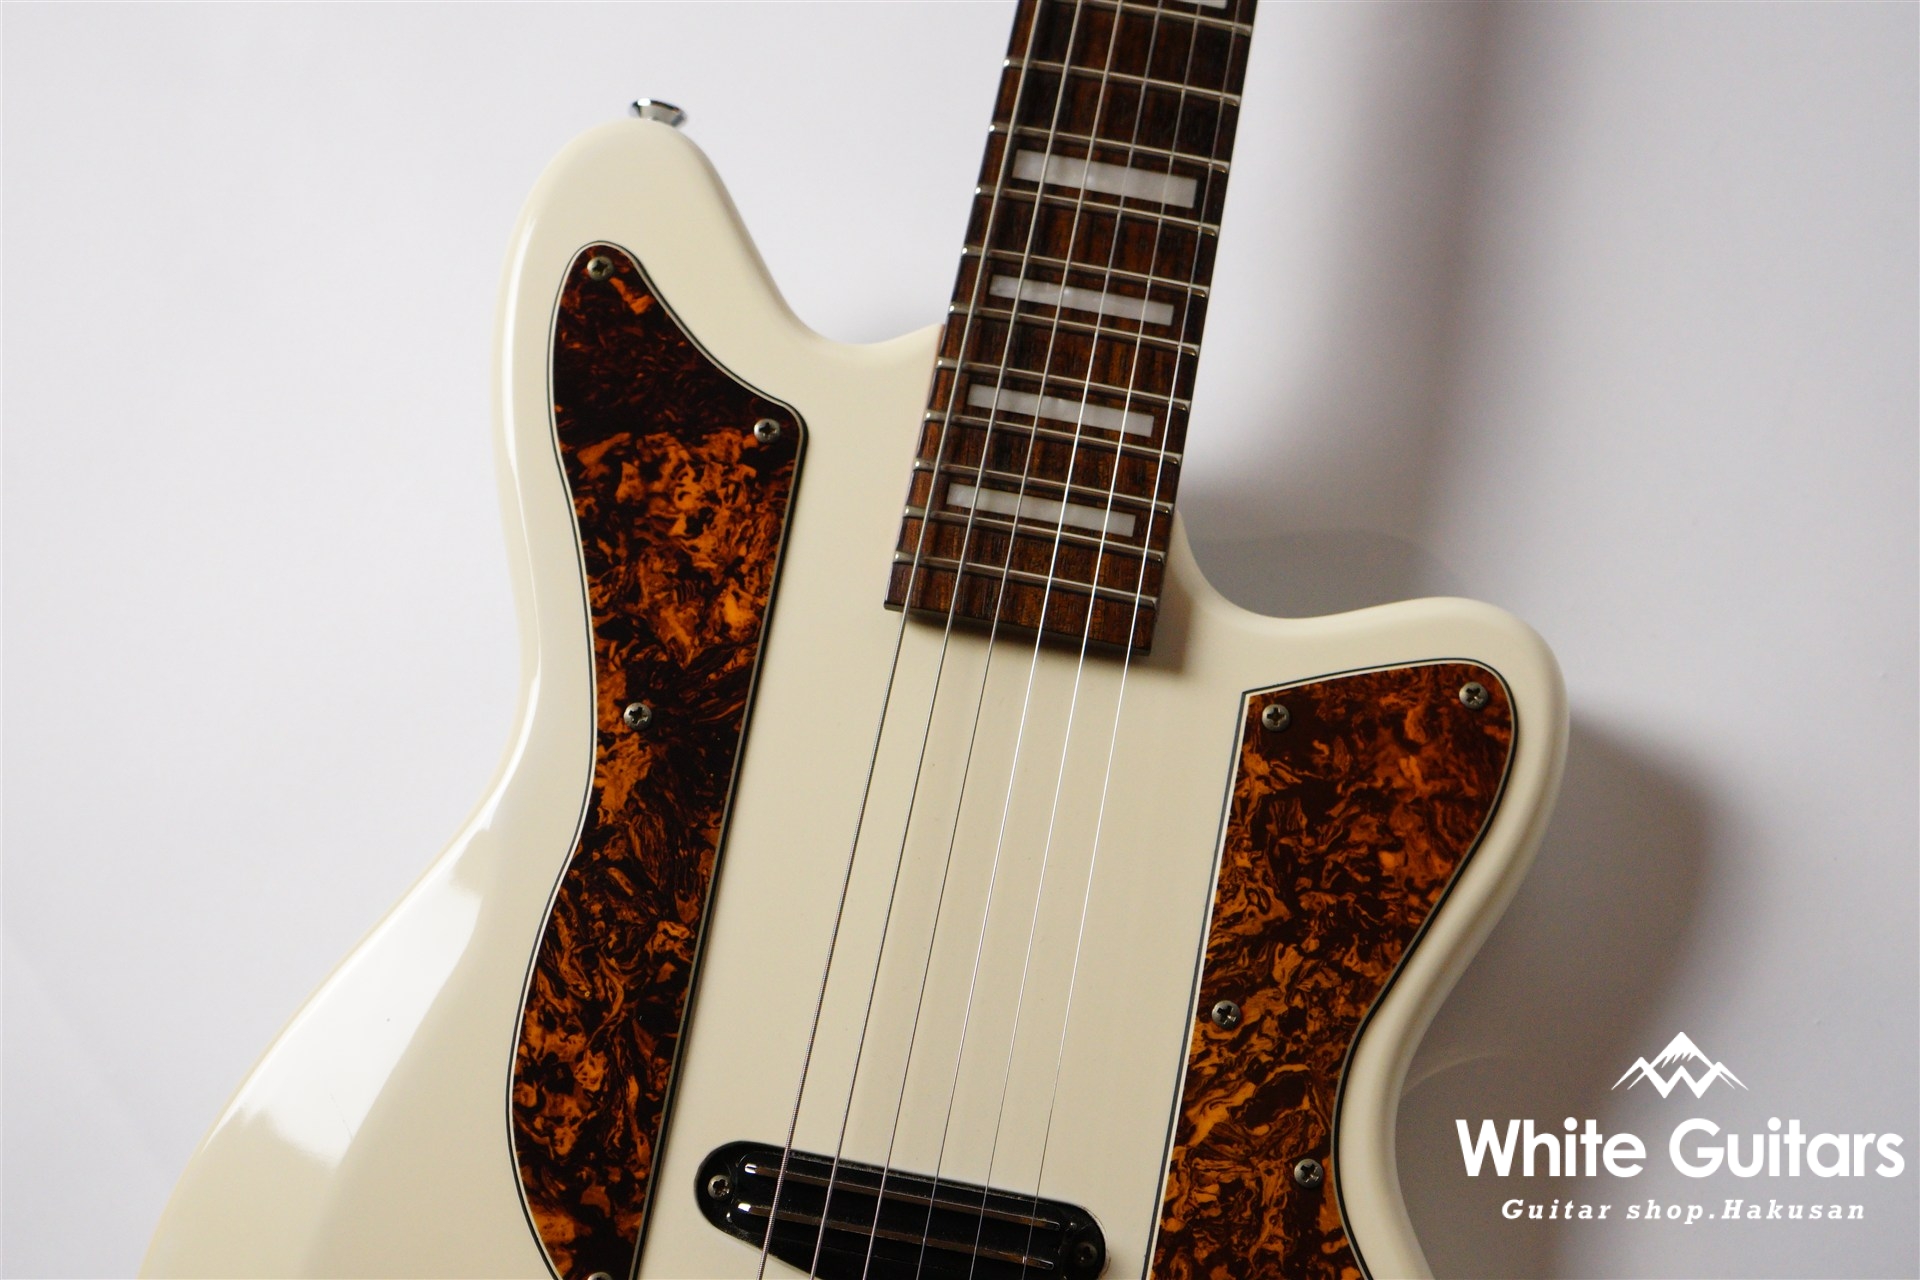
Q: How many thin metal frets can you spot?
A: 11